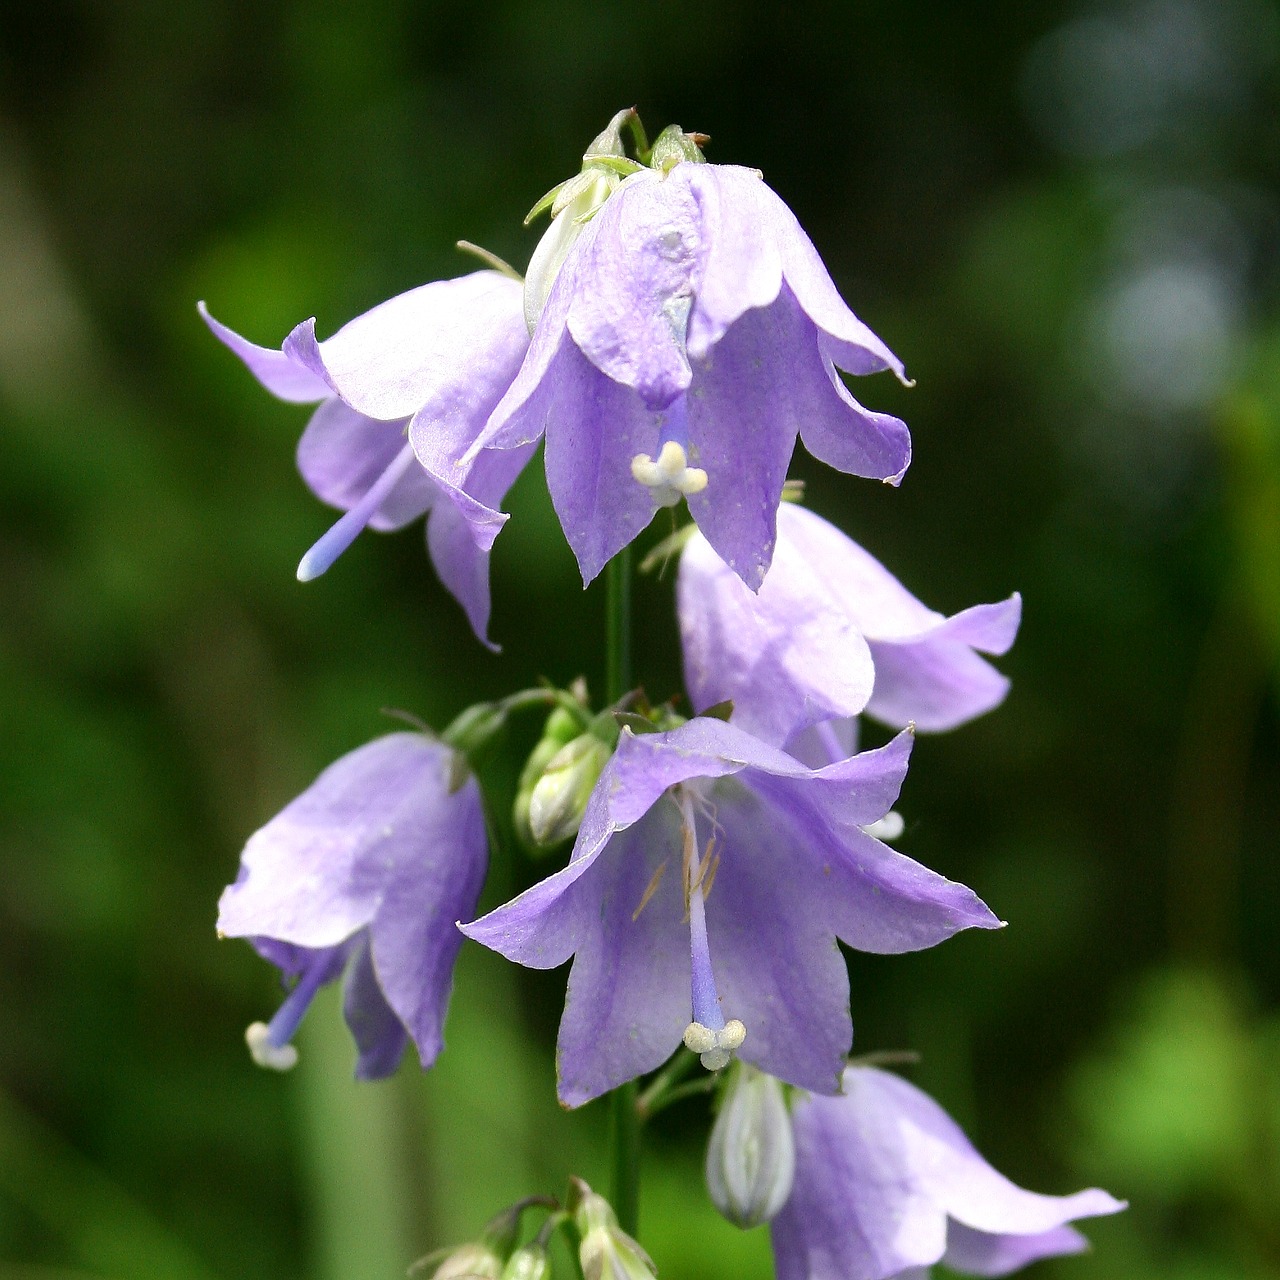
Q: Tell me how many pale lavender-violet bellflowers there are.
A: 6